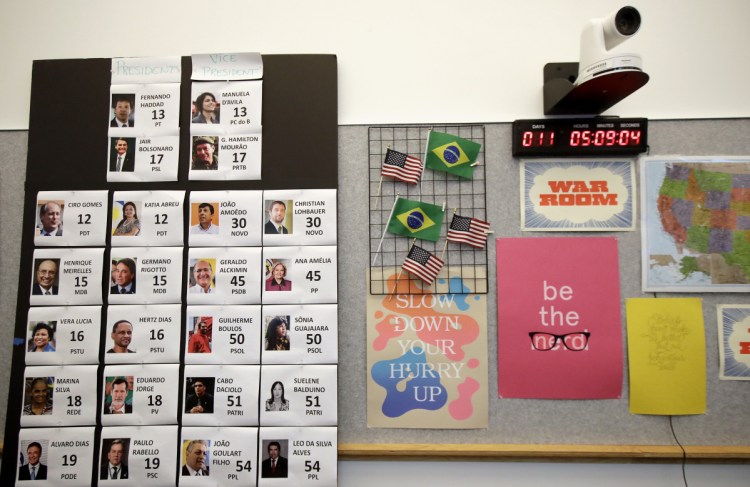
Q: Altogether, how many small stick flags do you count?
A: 5